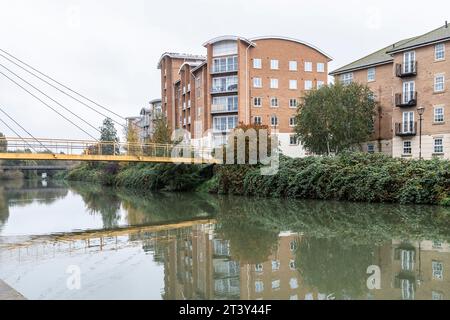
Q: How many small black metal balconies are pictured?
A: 3